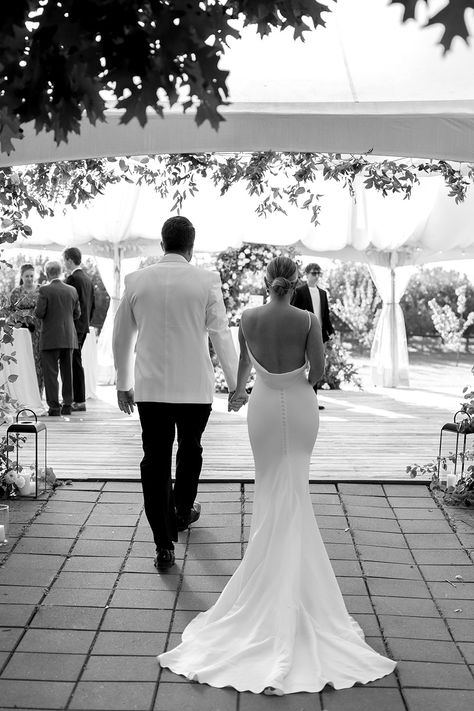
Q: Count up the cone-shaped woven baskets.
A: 0